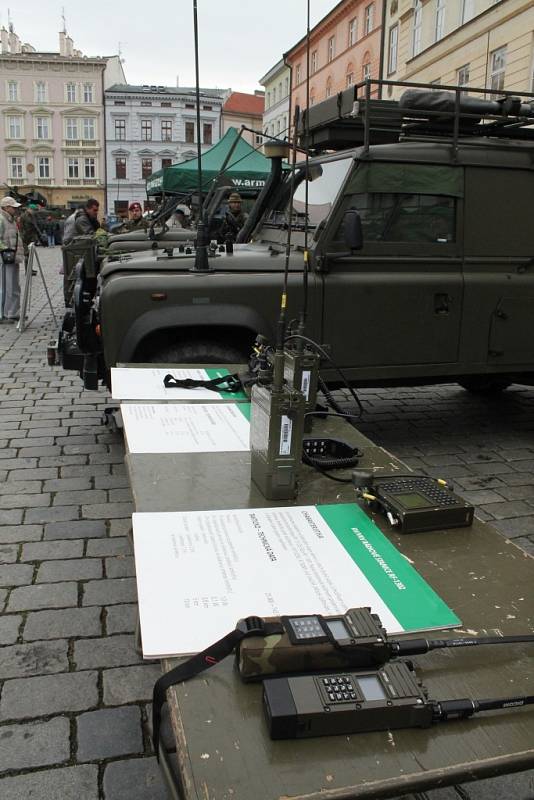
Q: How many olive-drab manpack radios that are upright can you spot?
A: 2